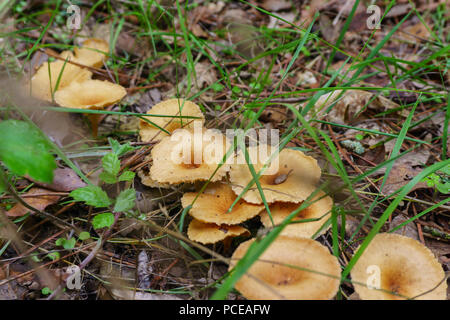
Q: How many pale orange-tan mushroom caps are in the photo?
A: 11